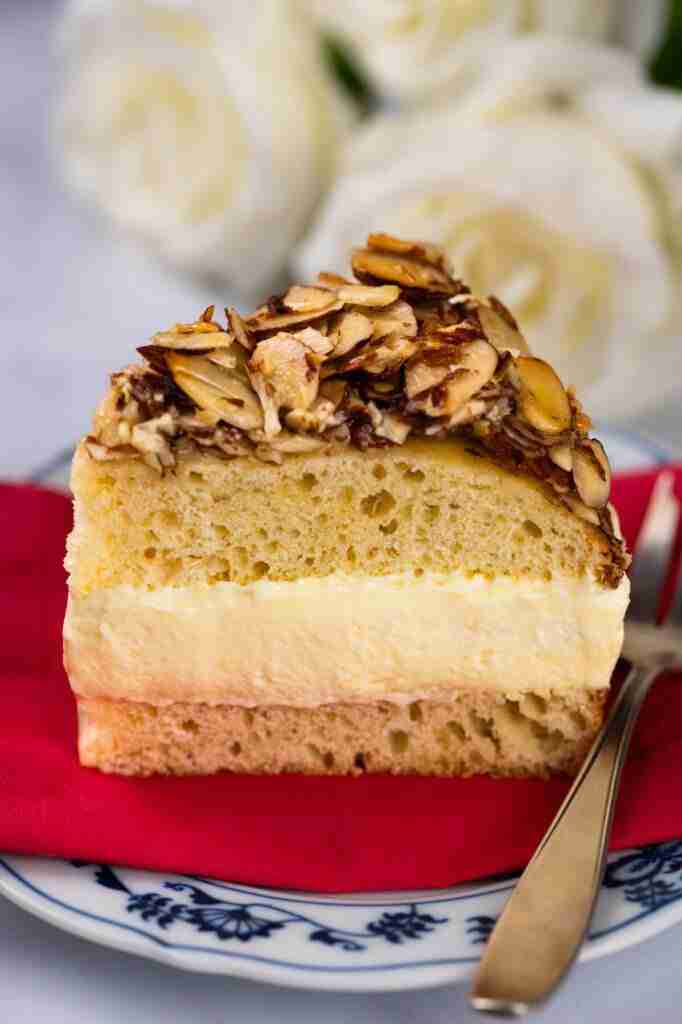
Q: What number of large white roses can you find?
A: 3